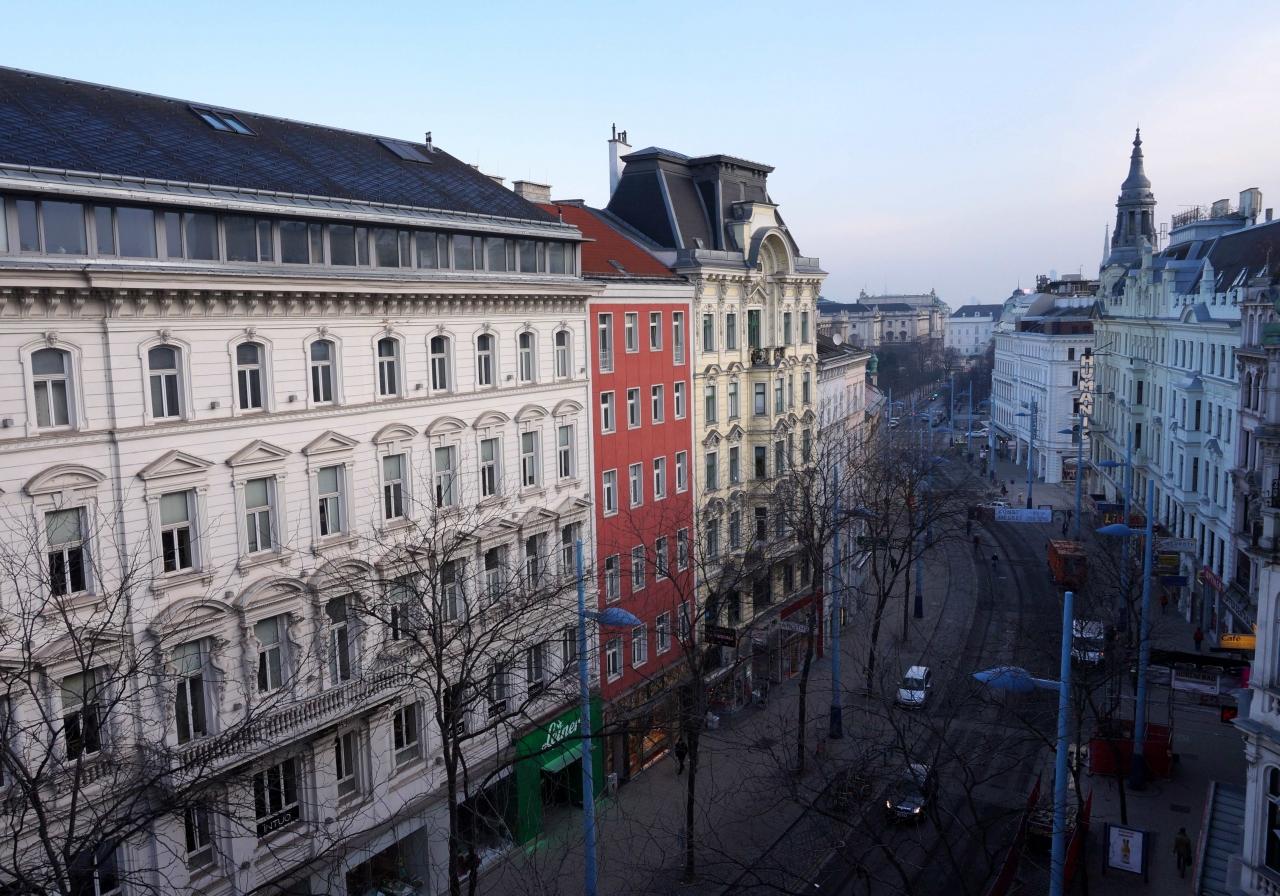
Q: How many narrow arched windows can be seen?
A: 9